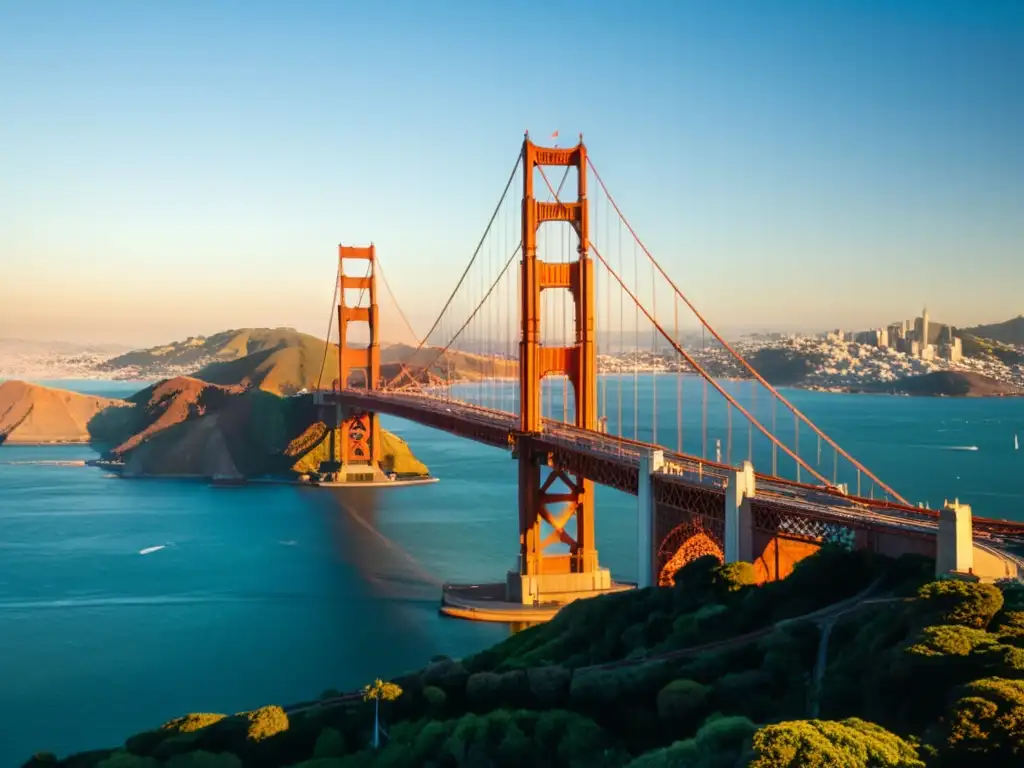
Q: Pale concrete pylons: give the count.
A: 3